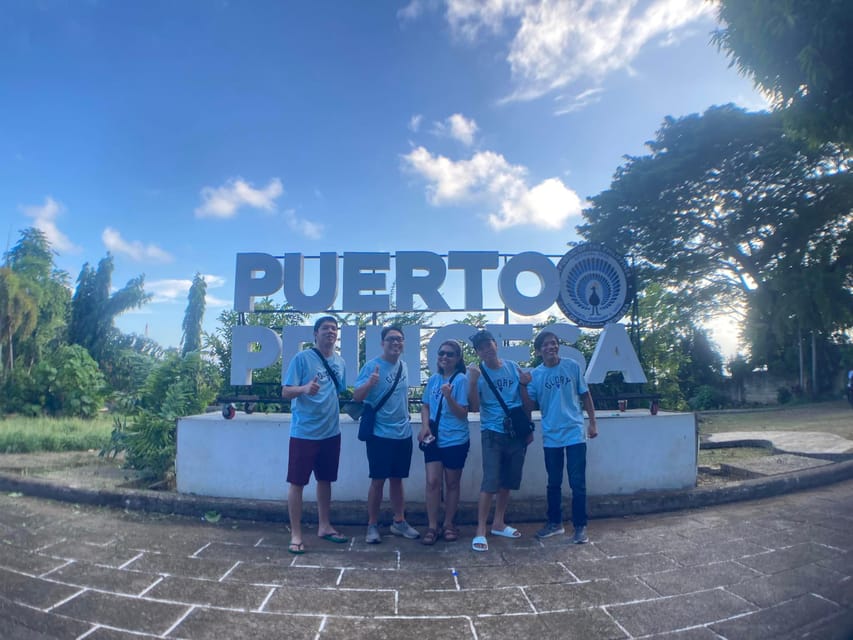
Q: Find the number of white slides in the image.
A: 2